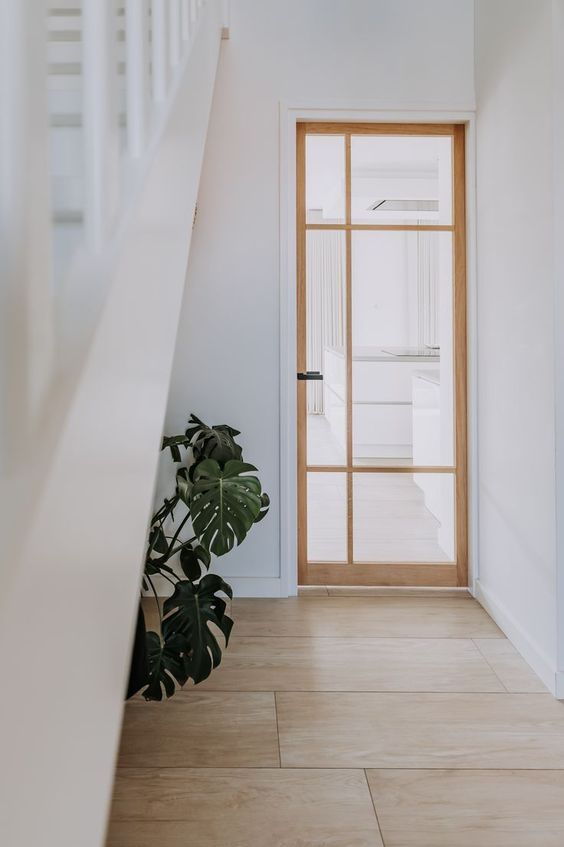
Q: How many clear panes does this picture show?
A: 6